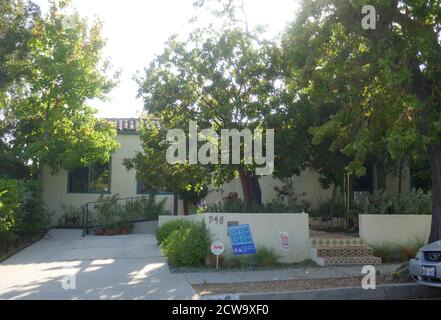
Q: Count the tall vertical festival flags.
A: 0